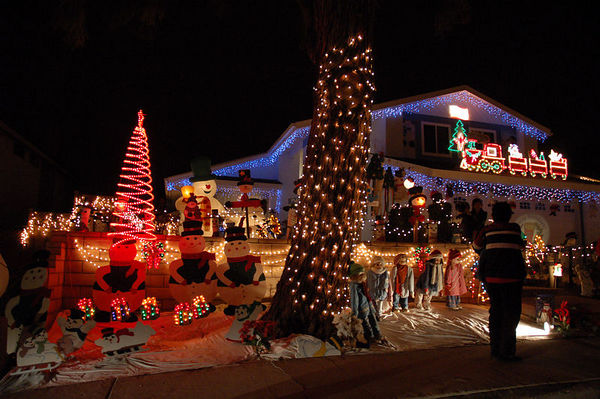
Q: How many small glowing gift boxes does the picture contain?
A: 5